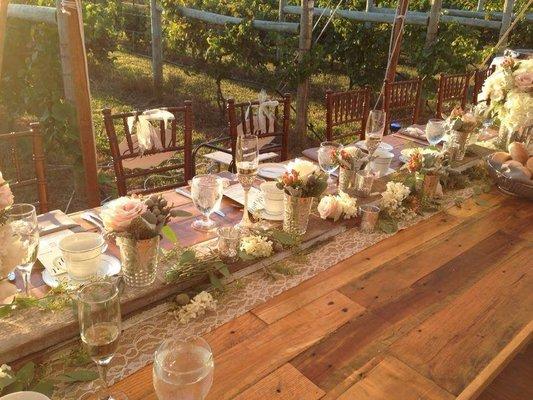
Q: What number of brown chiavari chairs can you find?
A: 7